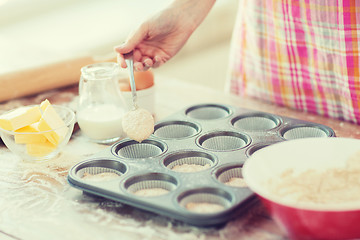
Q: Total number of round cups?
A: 12